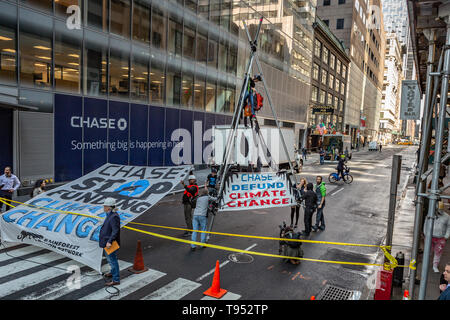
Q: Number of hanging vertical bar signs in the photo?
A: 1